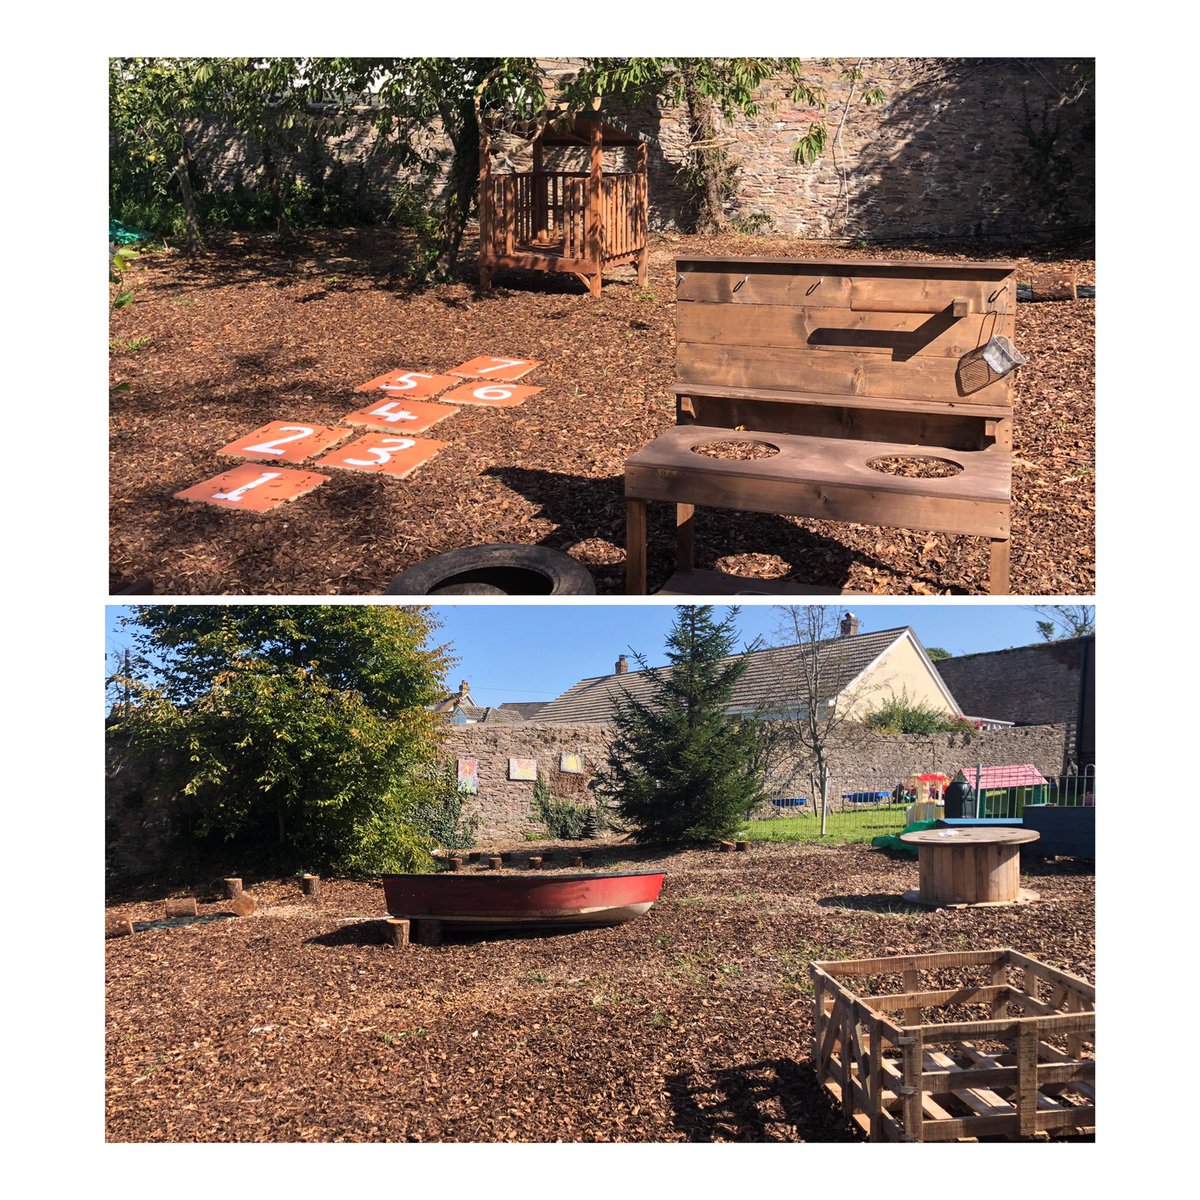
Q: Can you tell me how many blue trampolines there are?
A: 2